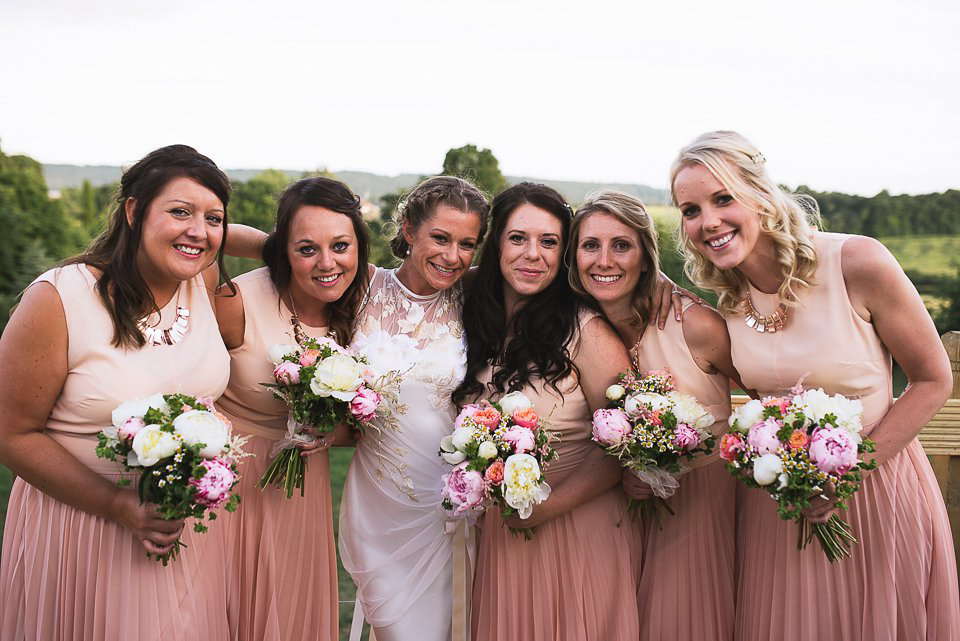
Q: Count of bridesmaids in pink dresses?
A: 5